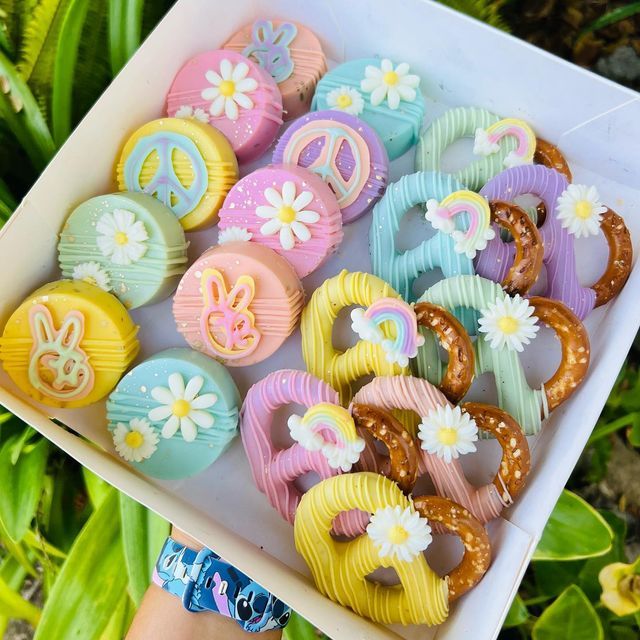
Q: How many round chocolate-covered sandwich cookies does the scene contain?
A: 10